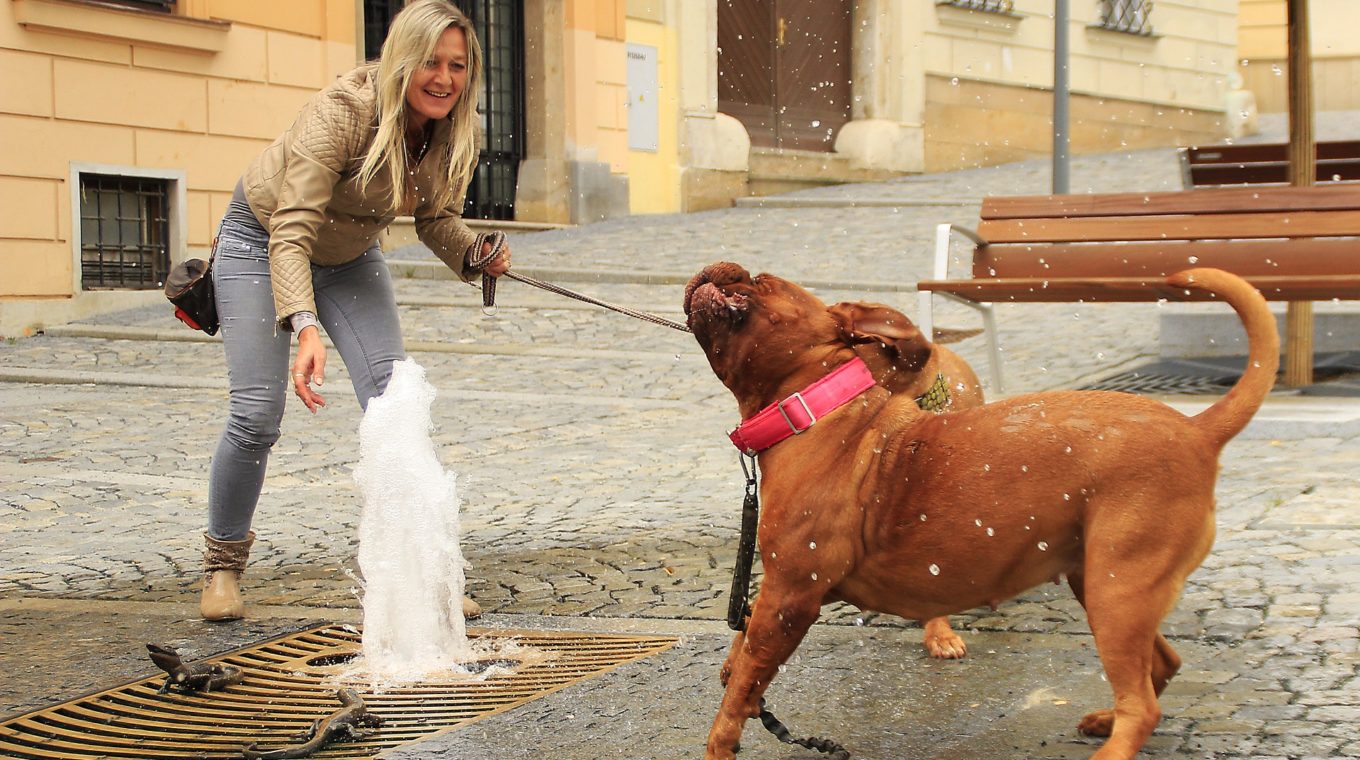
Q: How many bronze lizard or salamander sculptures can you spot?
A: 2